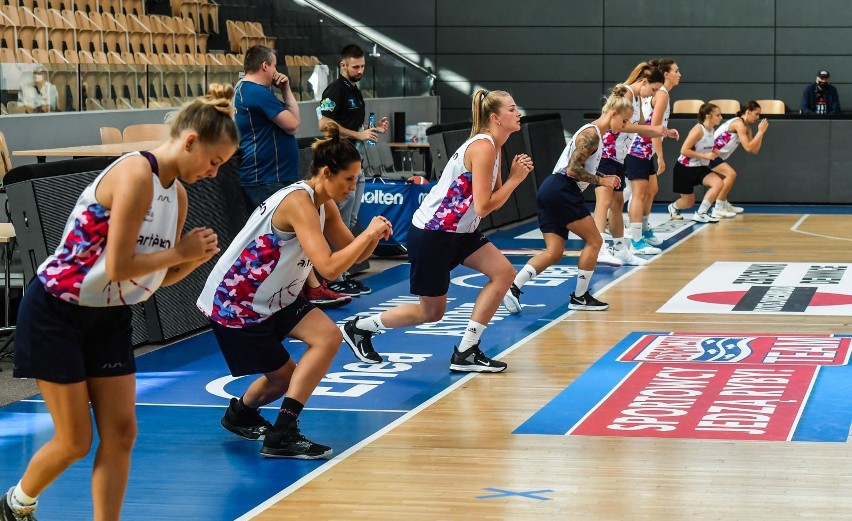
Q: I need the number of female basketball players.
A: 8